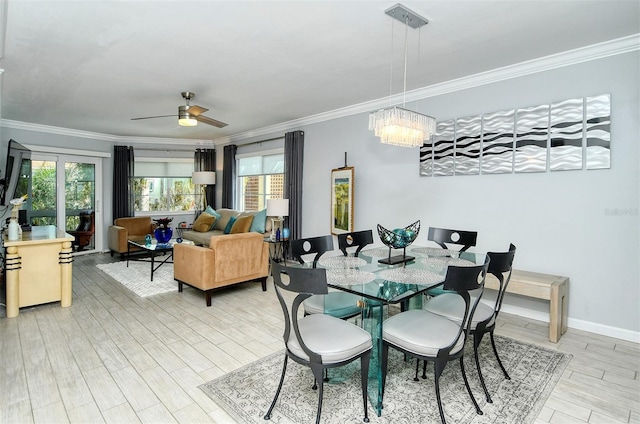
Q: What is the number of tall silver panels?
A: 7